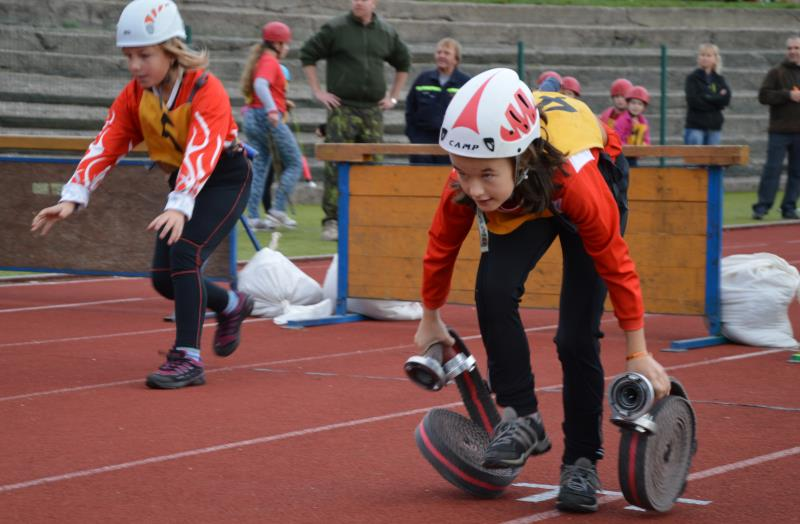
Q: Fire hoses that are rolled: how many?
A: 2